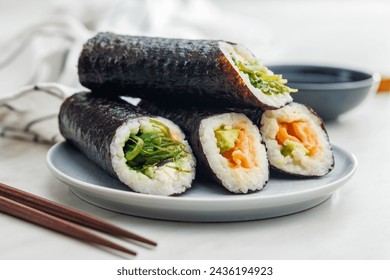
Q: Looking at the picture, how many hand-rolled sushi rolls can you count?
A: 4